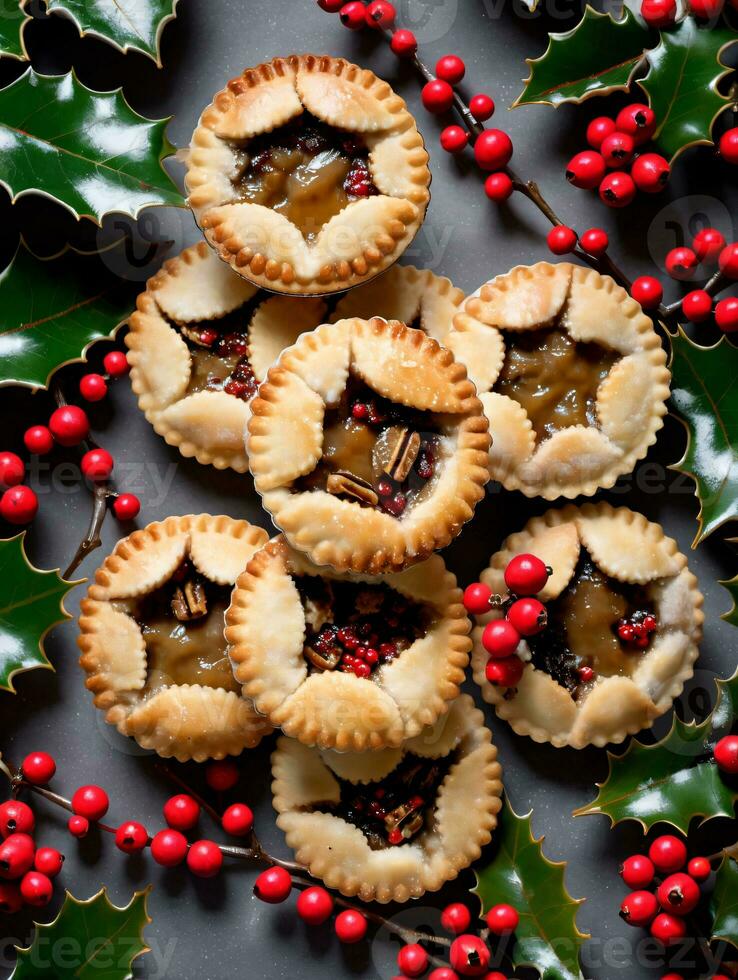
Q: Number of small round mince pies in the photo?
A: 9